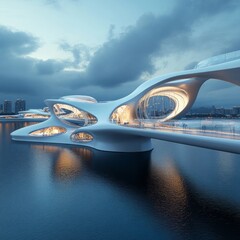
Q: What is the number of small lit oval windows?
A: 2